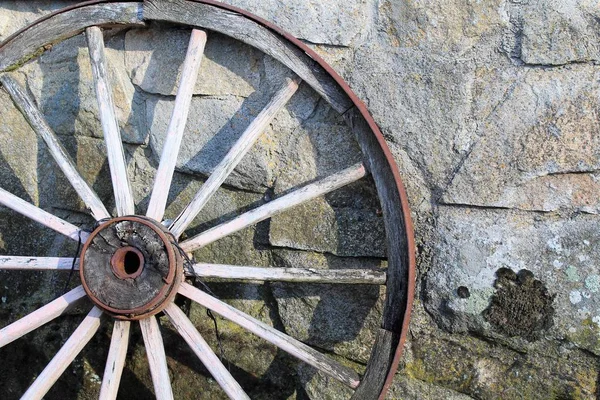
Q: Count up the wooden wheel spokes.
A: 14